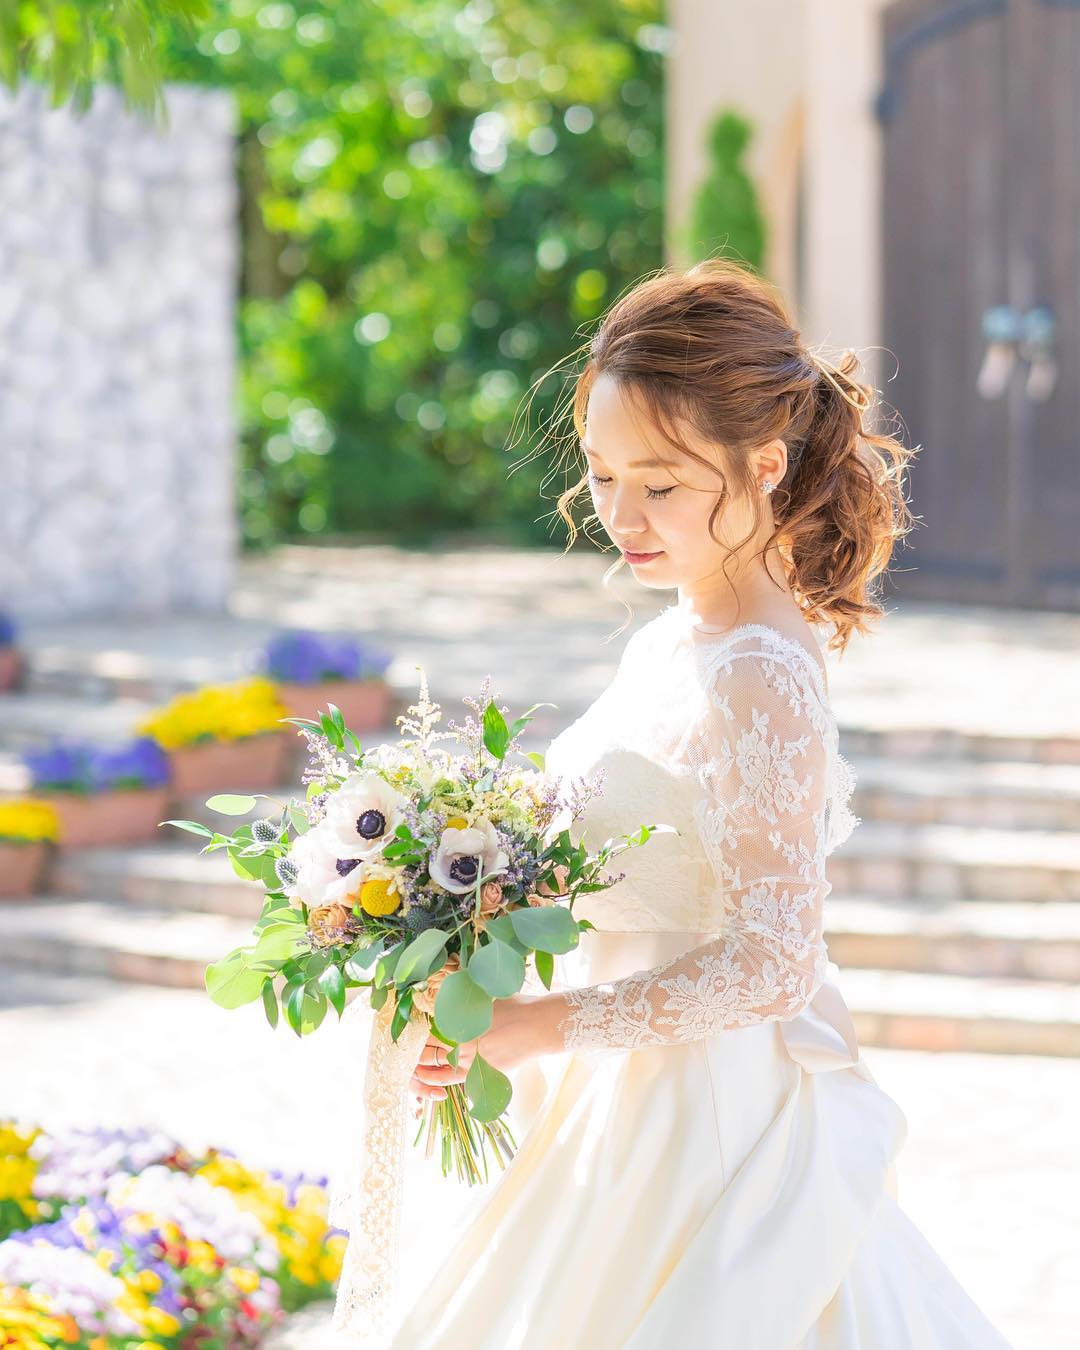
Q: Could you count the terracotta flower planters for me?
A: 5